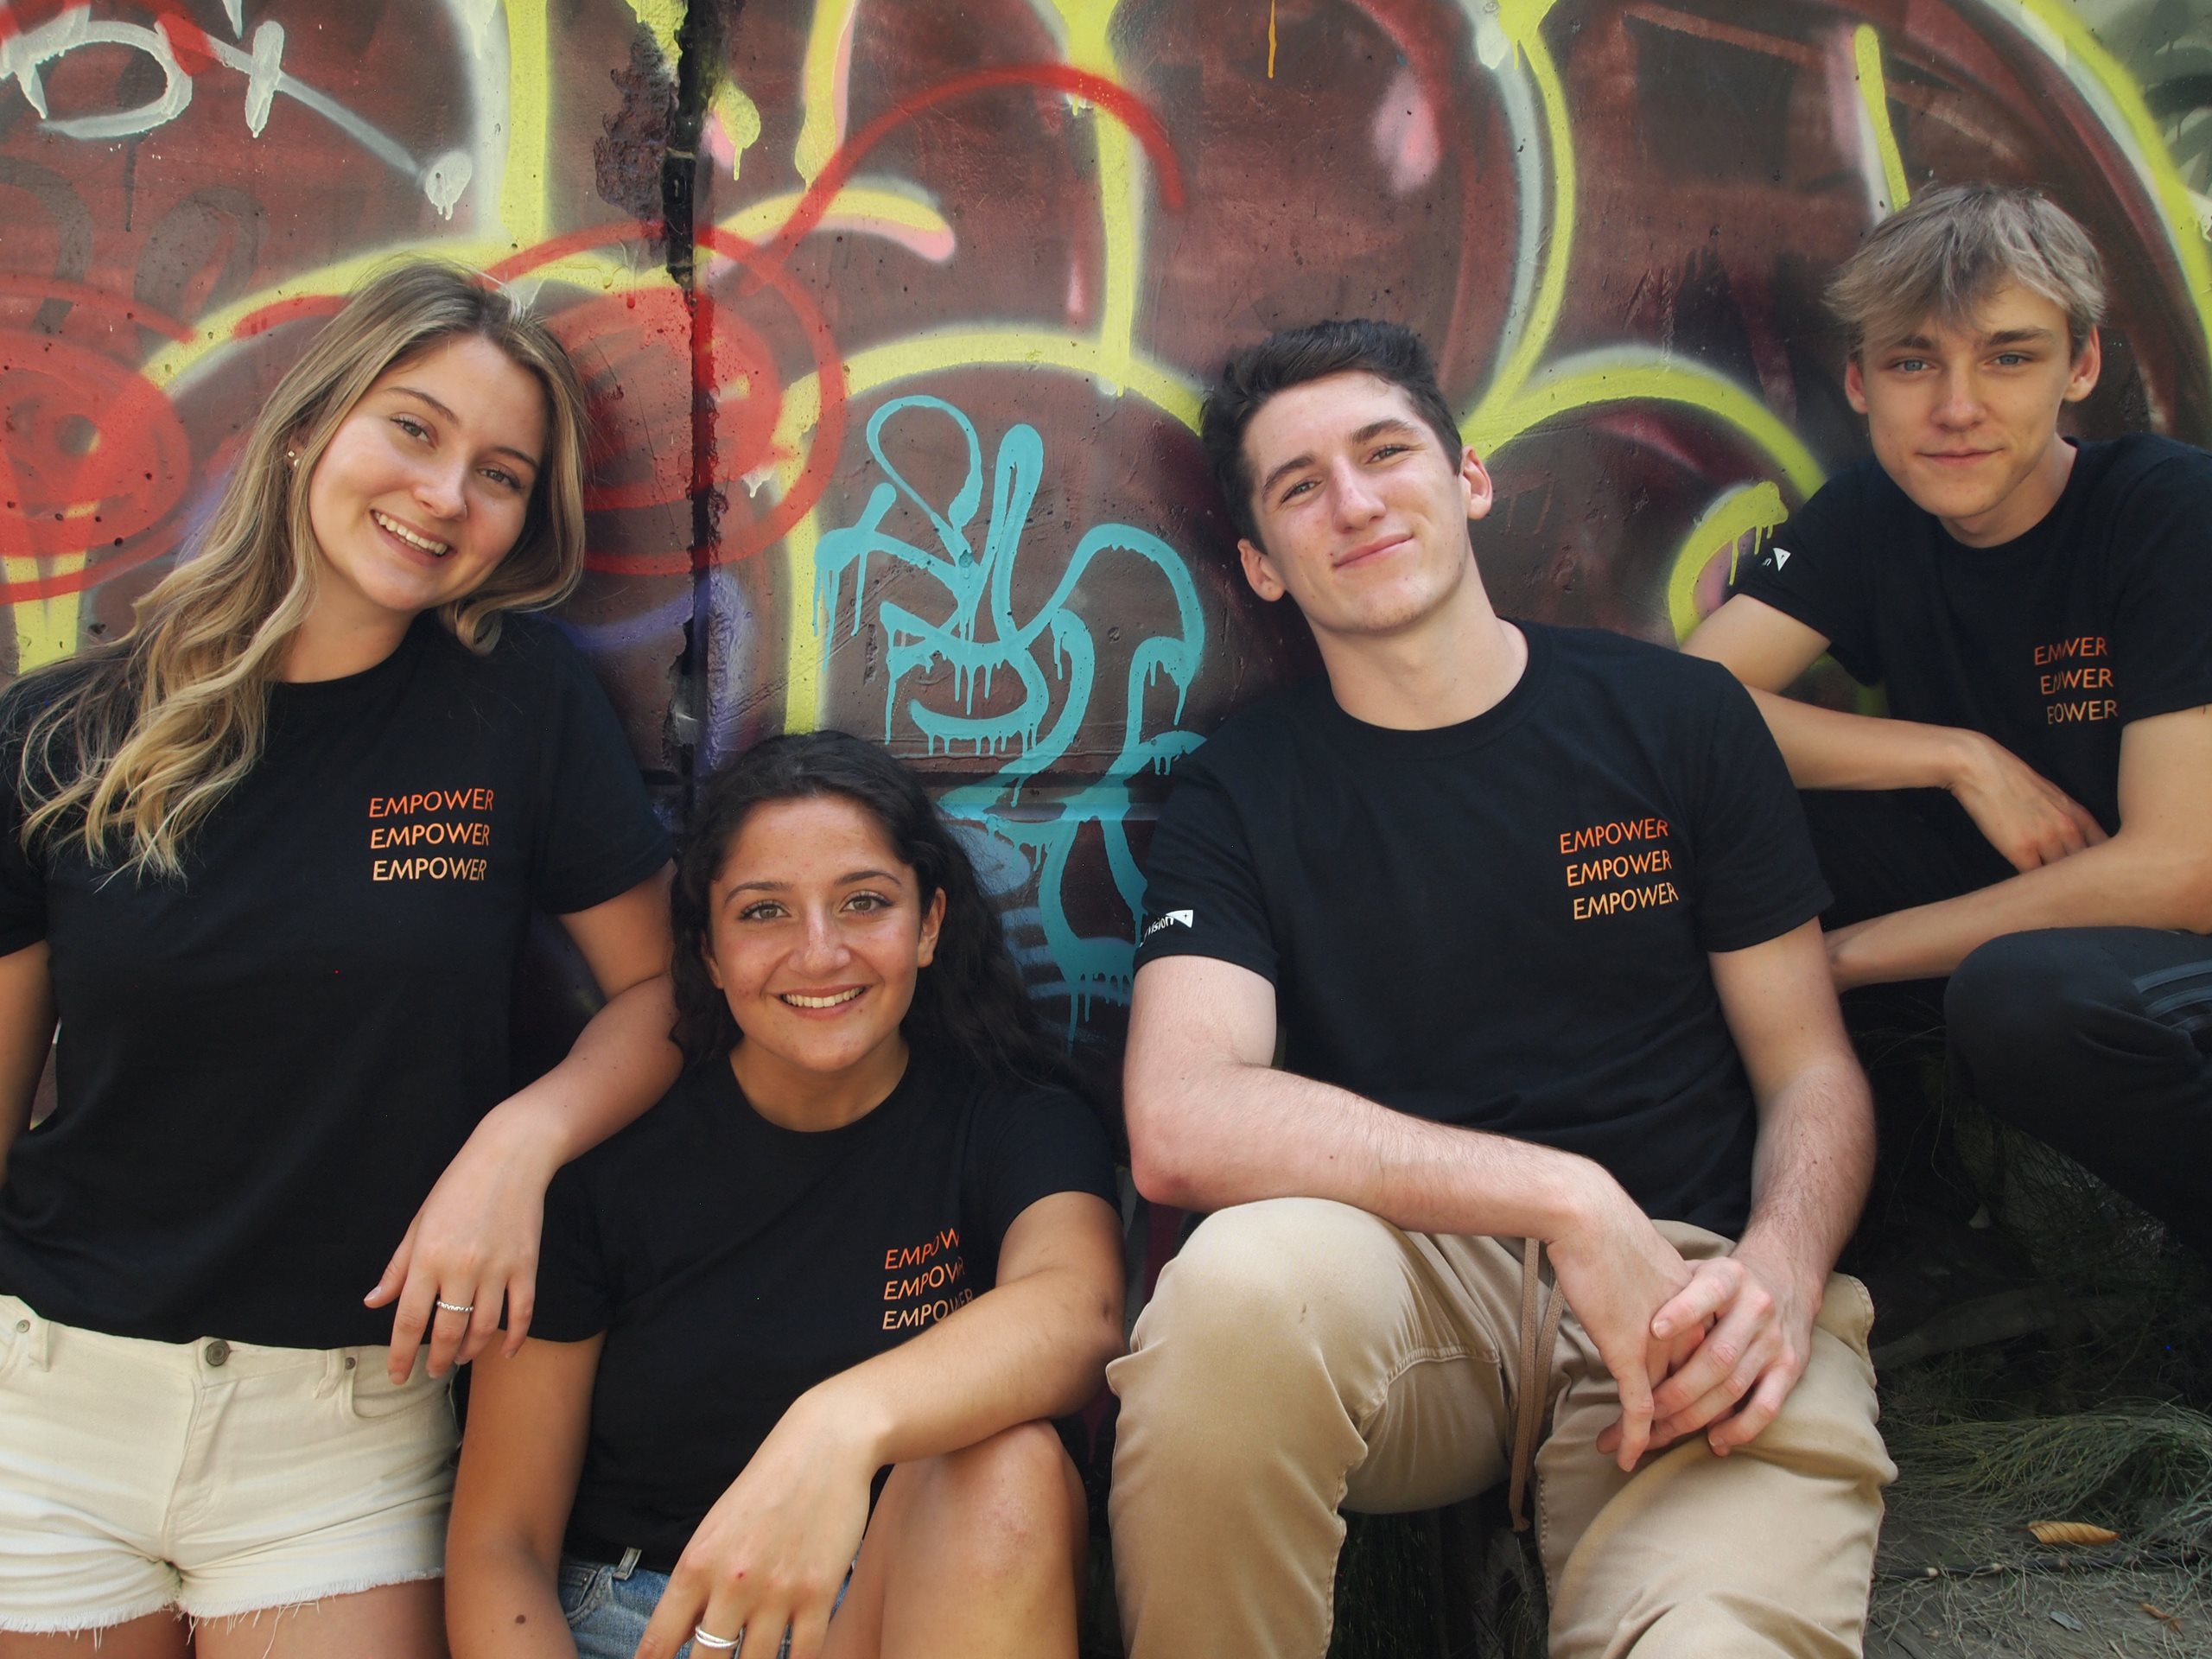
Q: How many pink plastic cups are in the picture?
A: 0